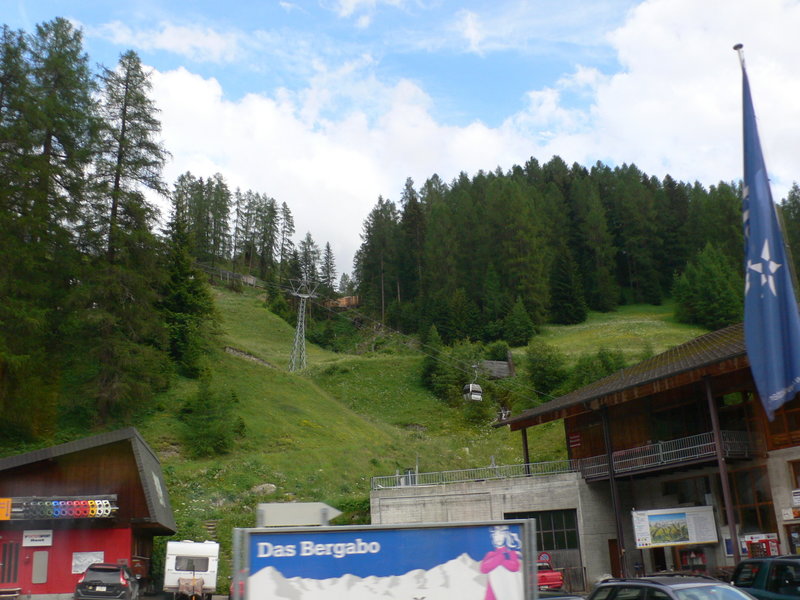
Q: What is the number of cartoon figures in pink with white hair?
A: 1